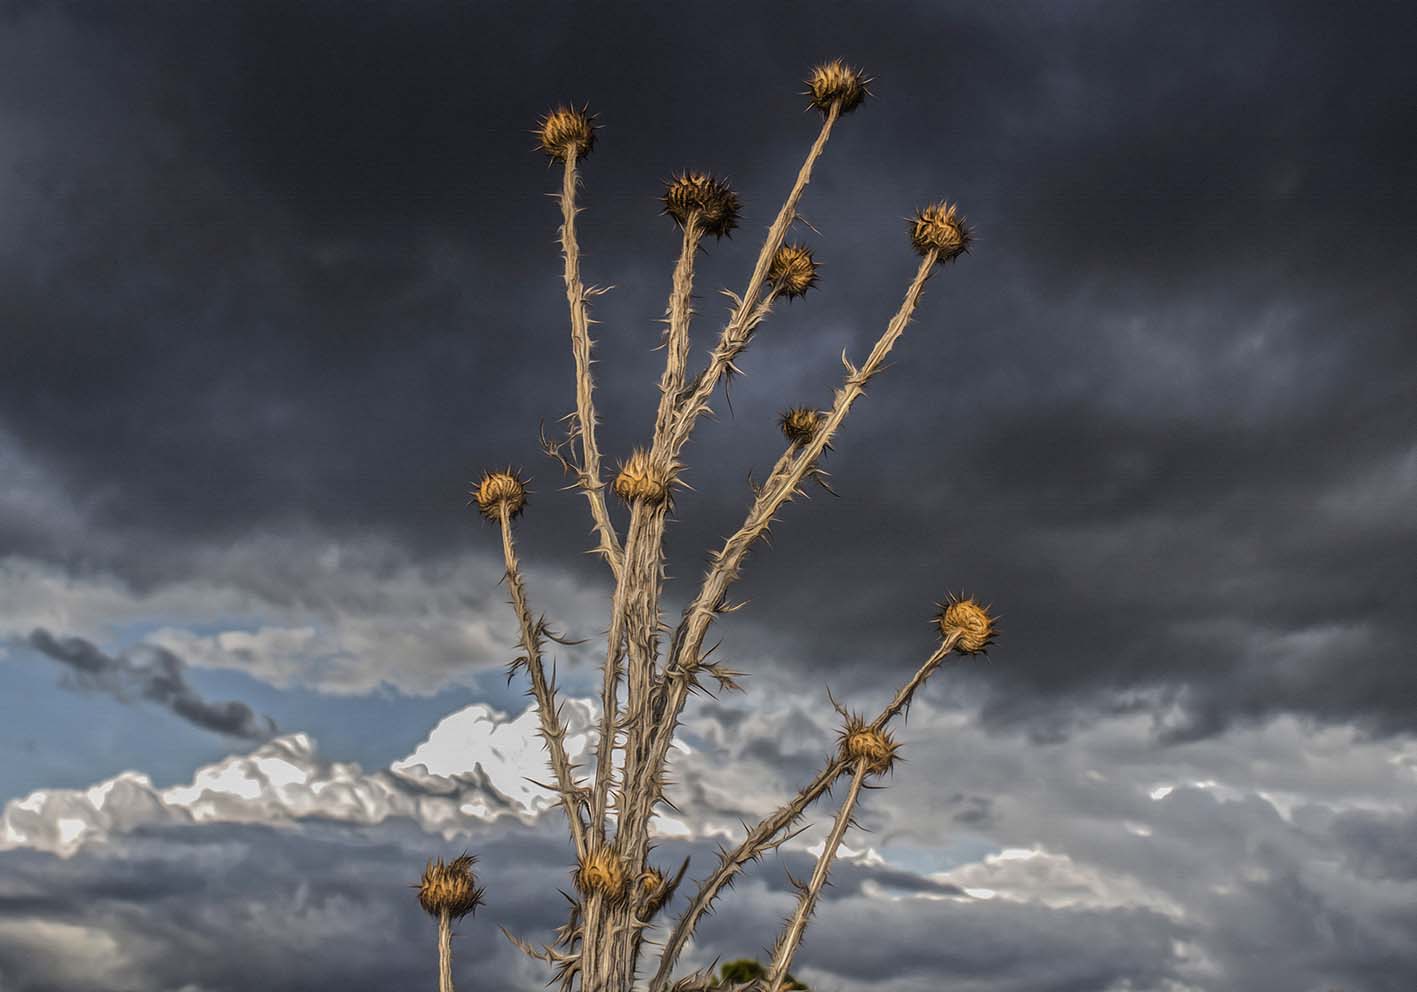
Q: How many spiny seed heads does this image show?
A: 13